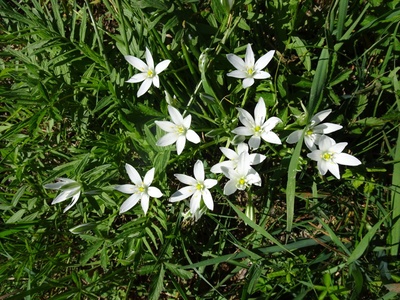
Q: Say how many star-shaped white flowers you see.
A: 11